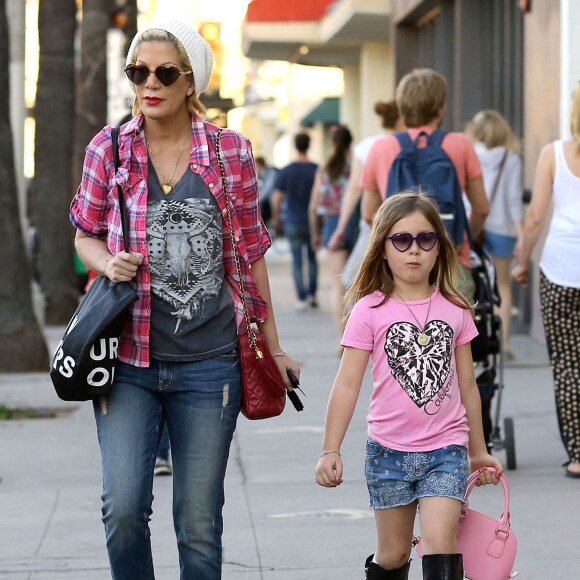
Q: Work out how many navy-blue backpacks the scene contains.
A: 1